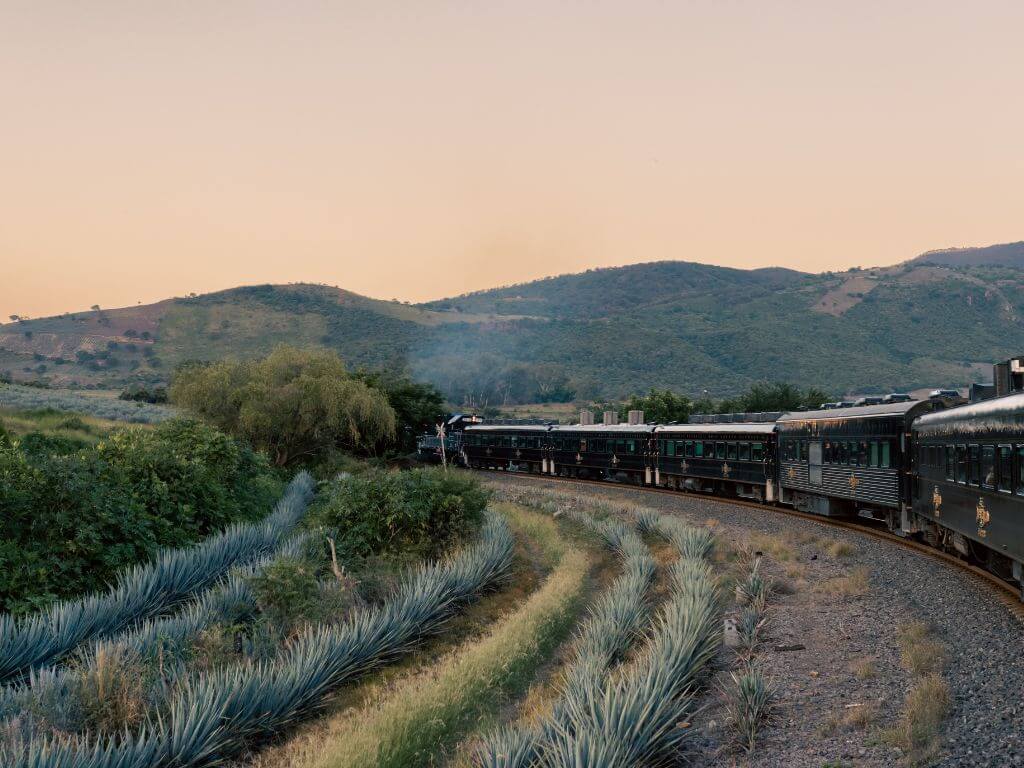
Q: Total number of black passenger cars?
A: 5